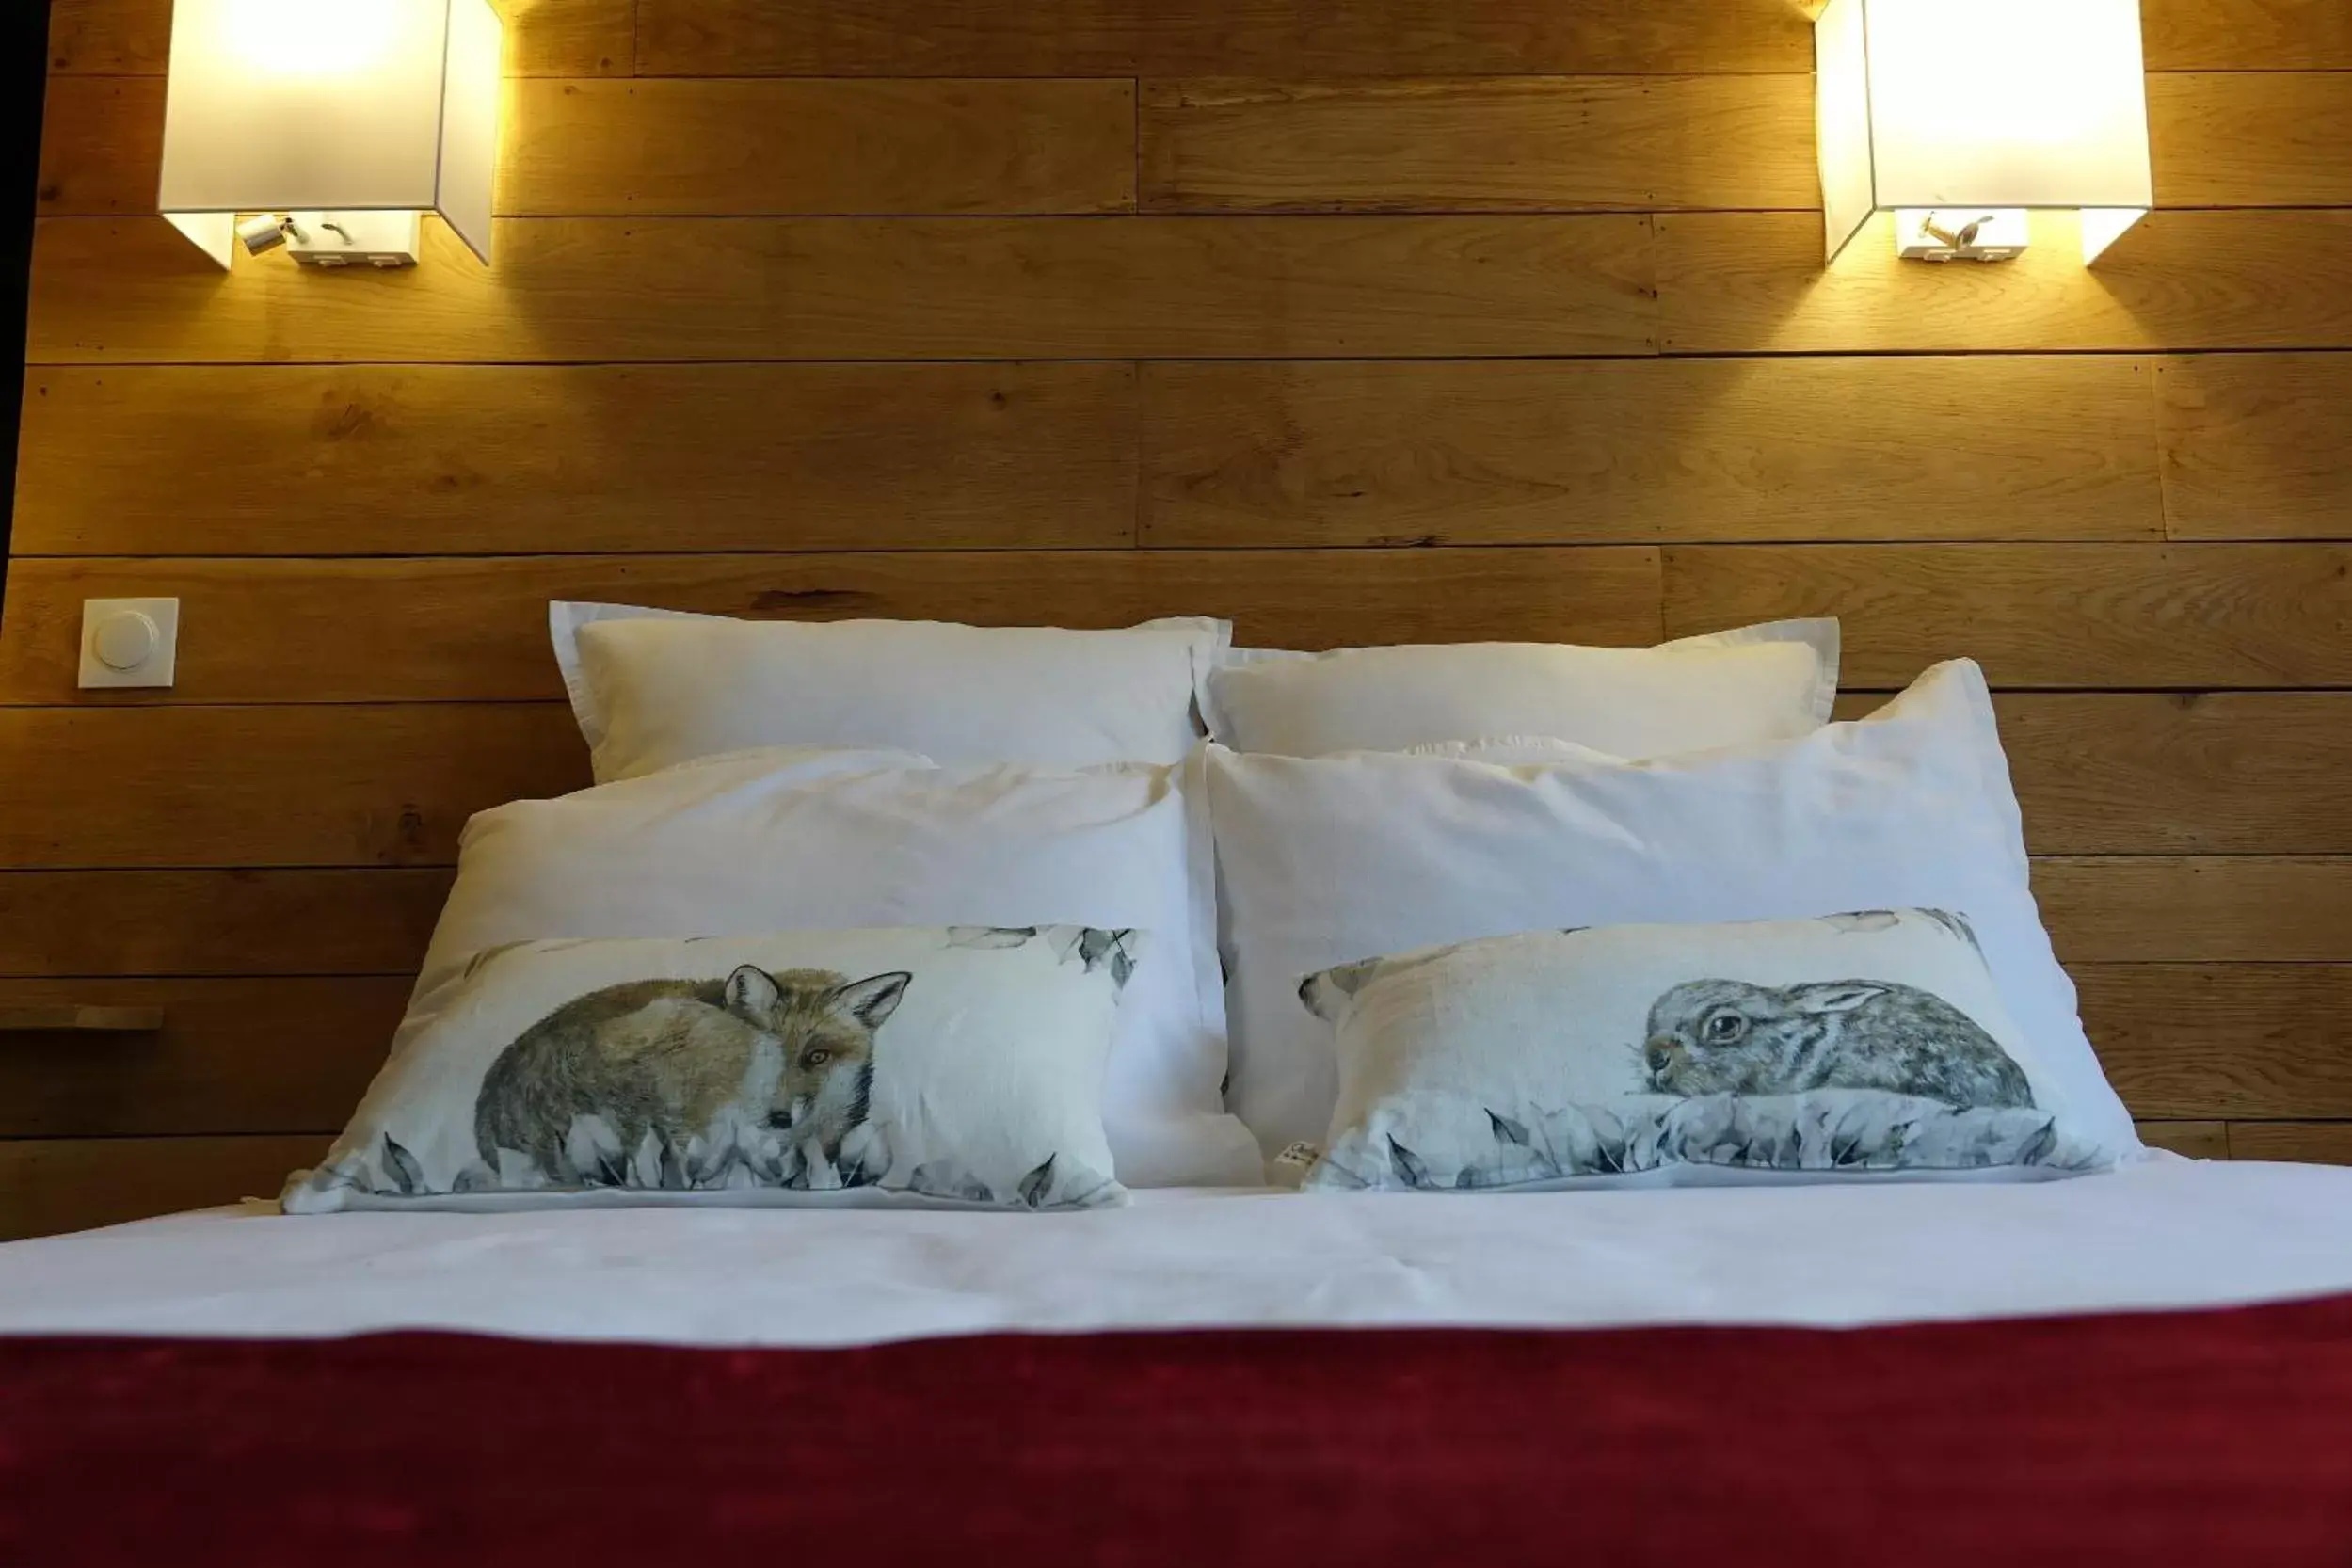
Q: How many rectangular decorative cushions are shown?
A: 2